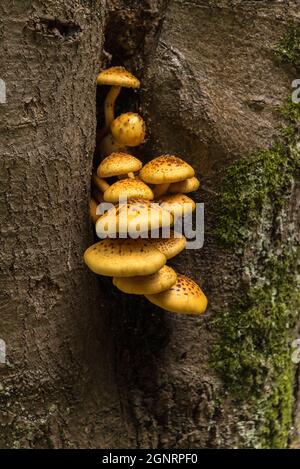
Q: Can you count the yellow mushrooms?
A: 12